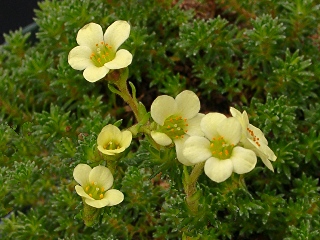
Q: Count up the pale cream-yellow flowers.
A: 6